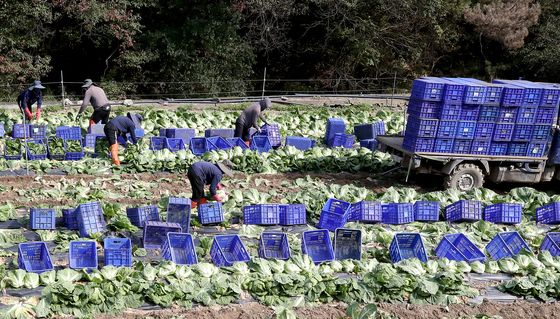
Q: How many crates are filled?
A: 4